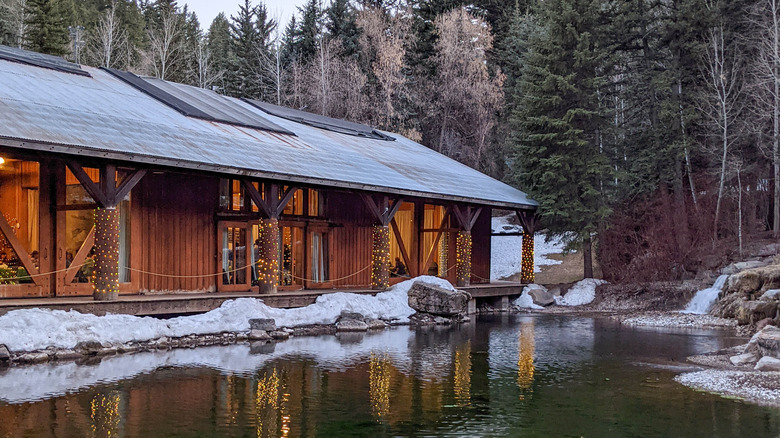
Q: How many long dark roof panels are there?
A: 3